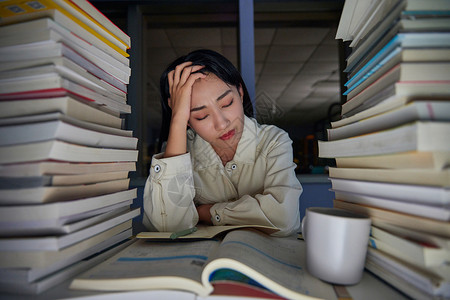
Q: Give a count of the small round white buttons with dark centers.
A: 3